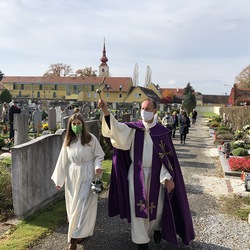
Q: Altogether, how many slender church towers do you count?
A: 1